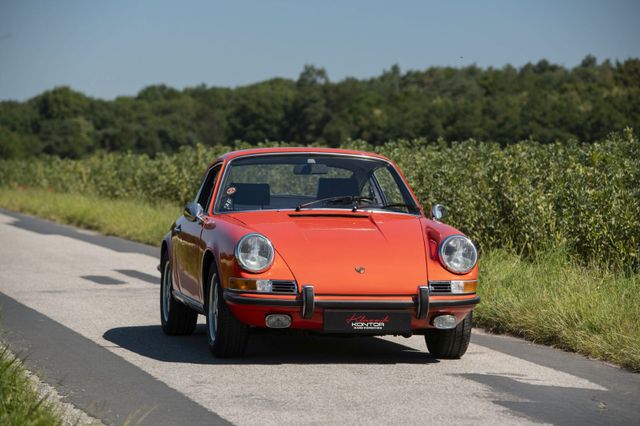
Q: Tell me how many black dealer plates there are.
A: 1